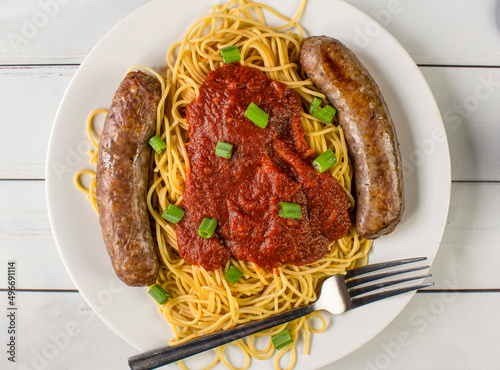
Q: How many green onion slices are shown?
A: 12